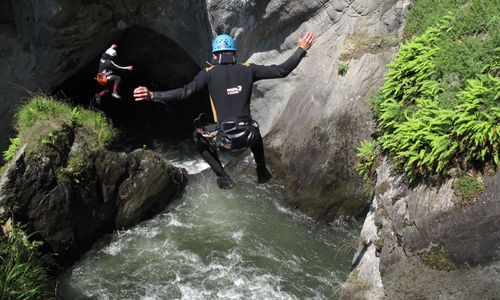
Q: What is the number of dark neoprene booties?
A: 2